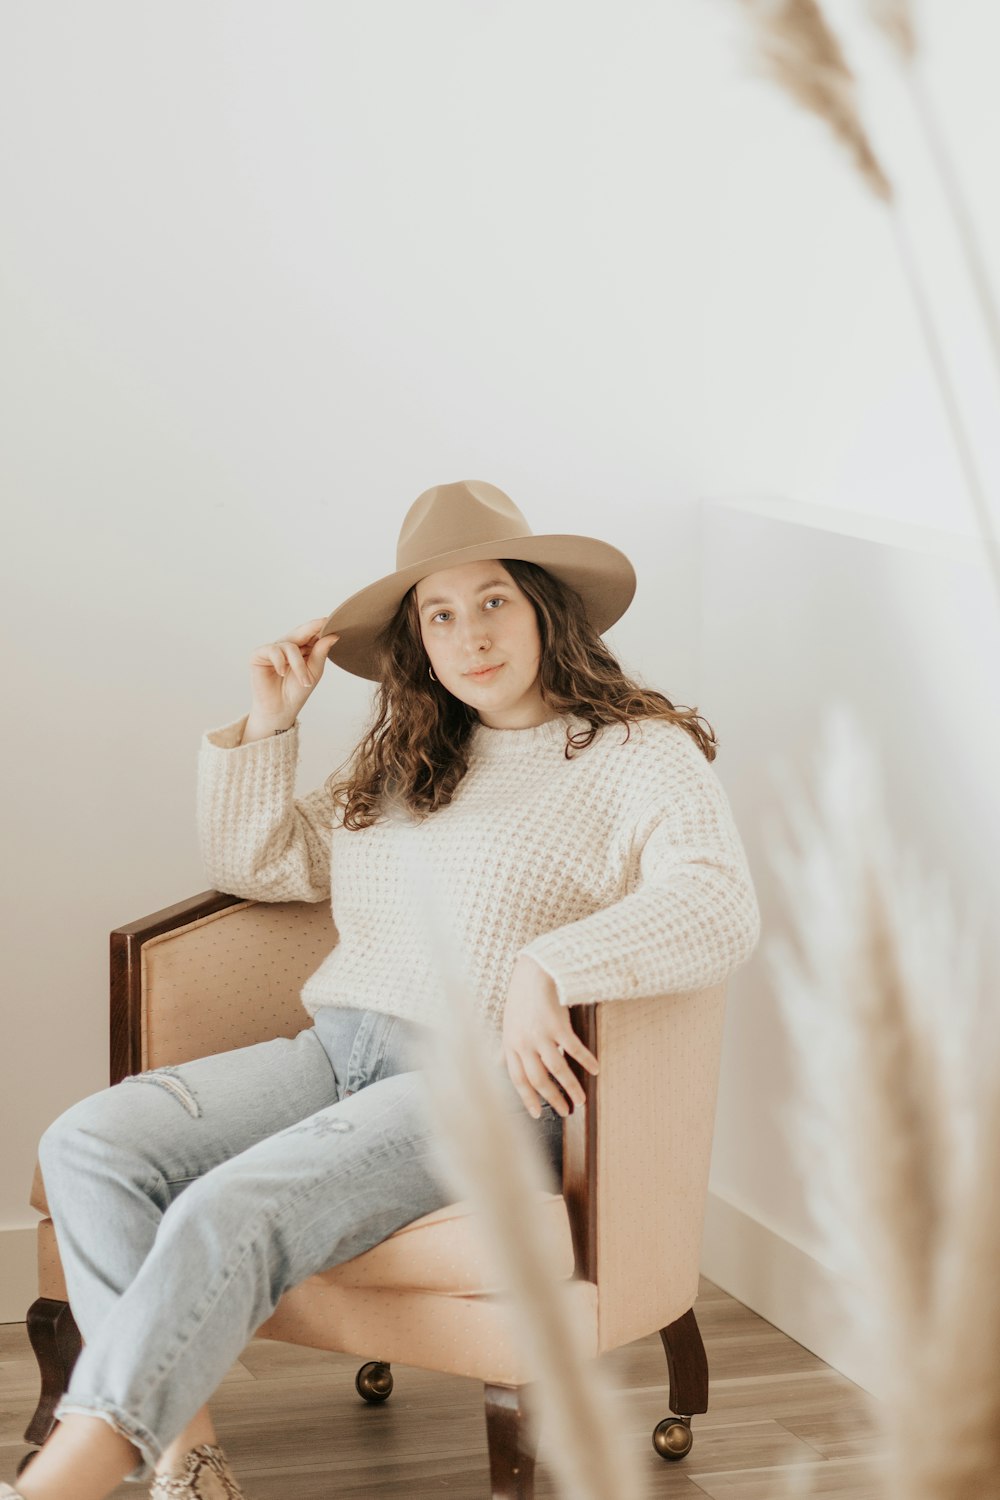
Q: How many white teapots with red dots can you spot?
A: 0